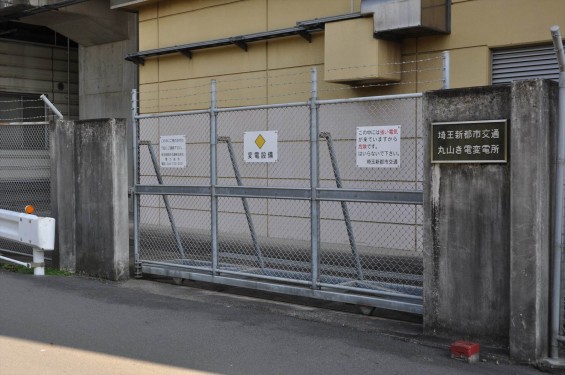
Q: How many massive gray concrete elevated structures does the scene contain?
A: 1